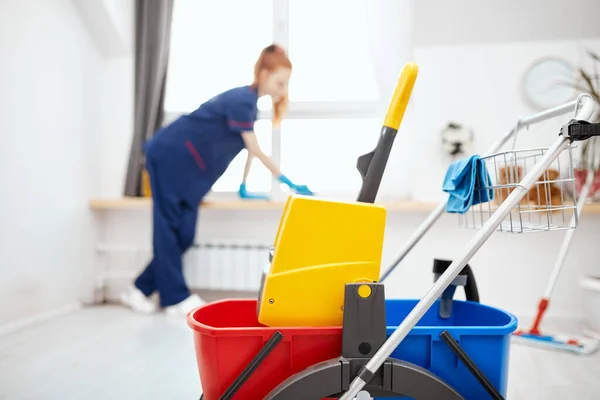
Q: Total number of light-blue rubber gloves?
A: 2